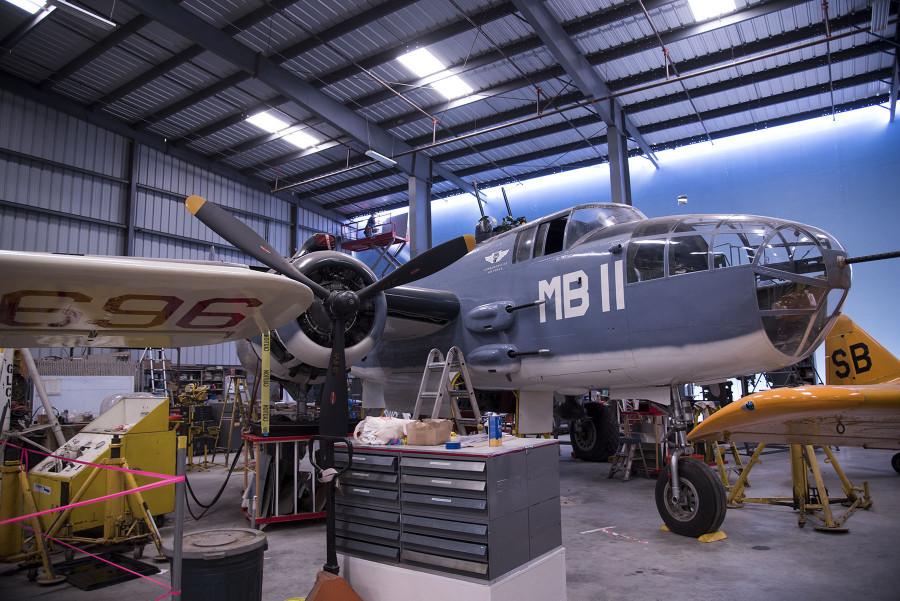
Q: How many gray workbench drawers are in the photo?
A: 12